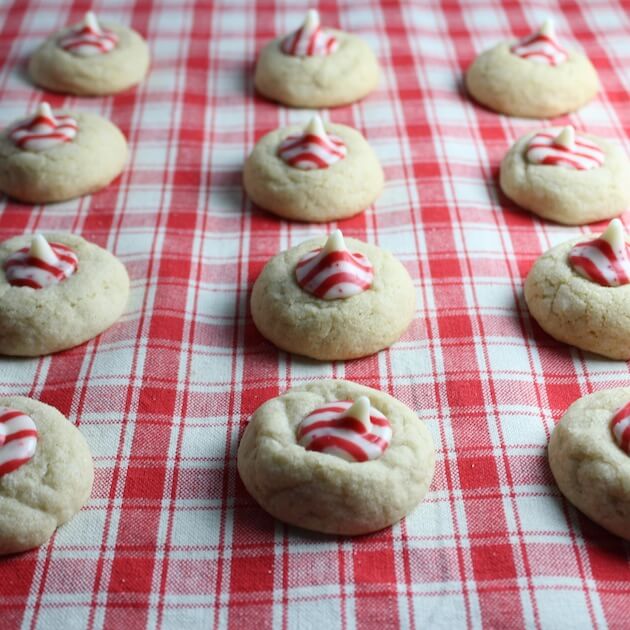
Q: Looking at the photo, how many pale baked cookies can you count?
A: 12